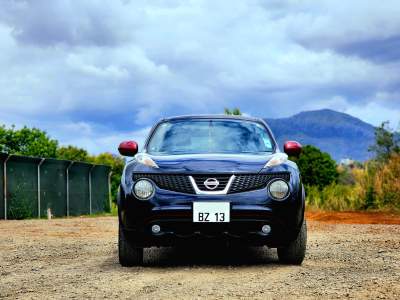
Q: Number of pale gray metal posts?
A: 5